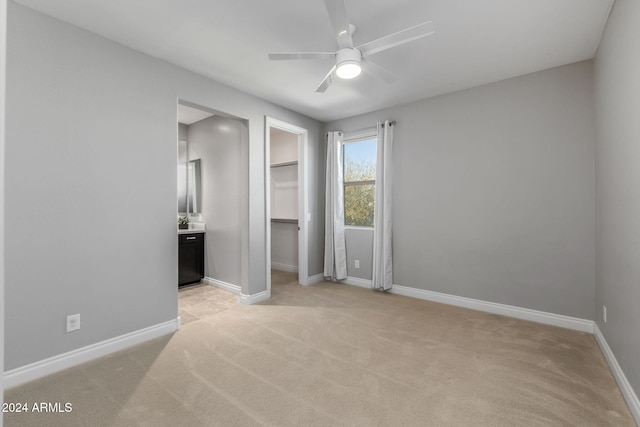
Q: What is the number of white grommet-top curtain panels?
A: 2